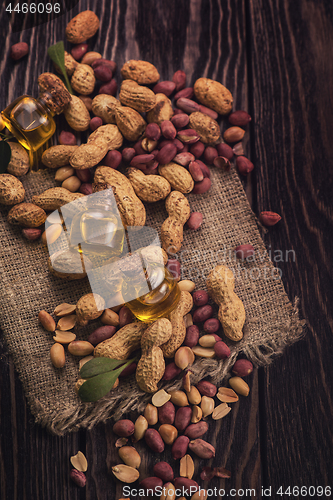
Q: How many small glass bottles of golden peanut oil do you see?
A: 3